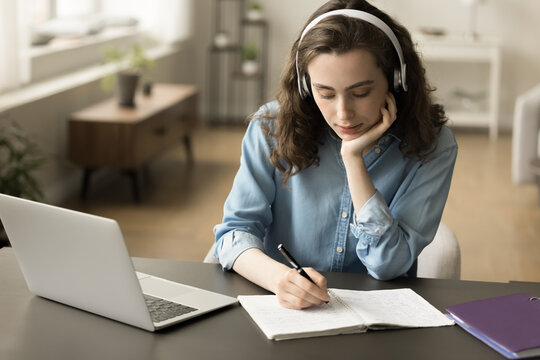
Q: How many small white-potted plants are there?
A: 3